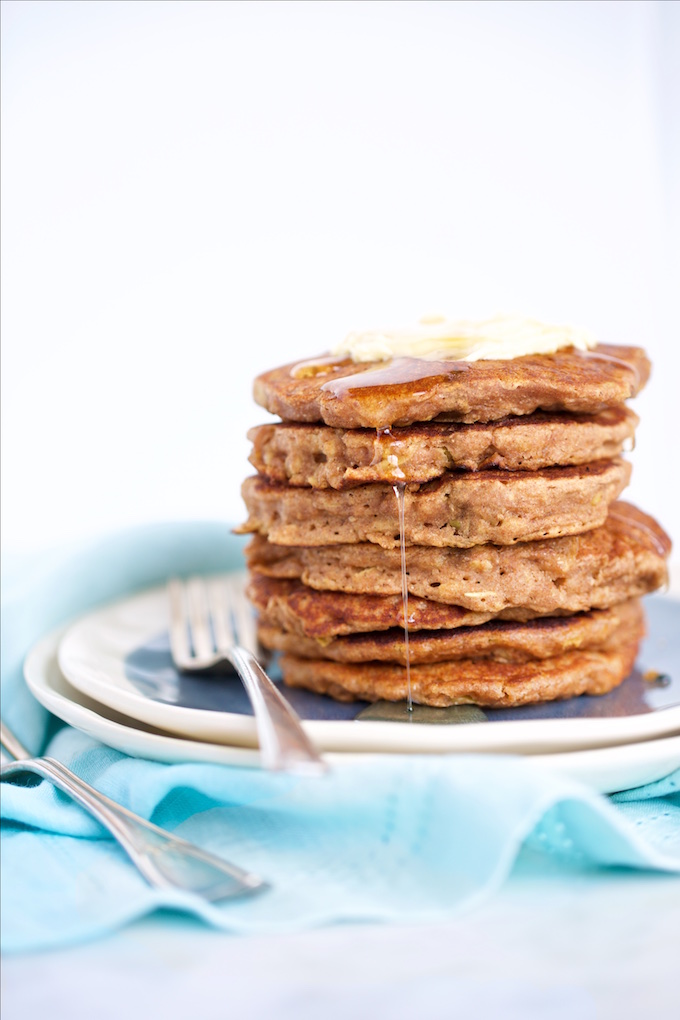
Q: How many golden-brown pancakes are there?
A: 7